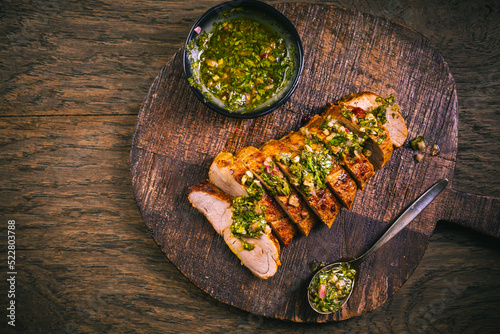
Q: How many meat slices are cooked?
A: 8